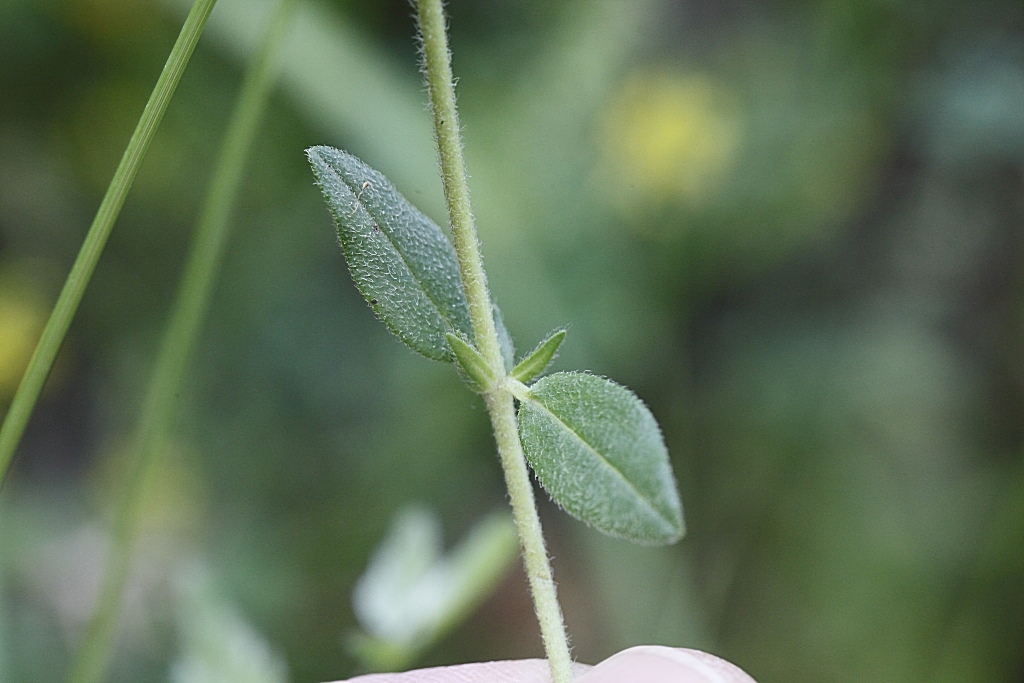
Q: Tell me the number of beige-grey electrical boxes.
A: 0